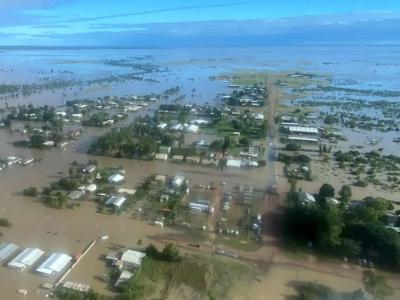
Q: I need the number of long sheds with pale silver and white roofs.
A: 3